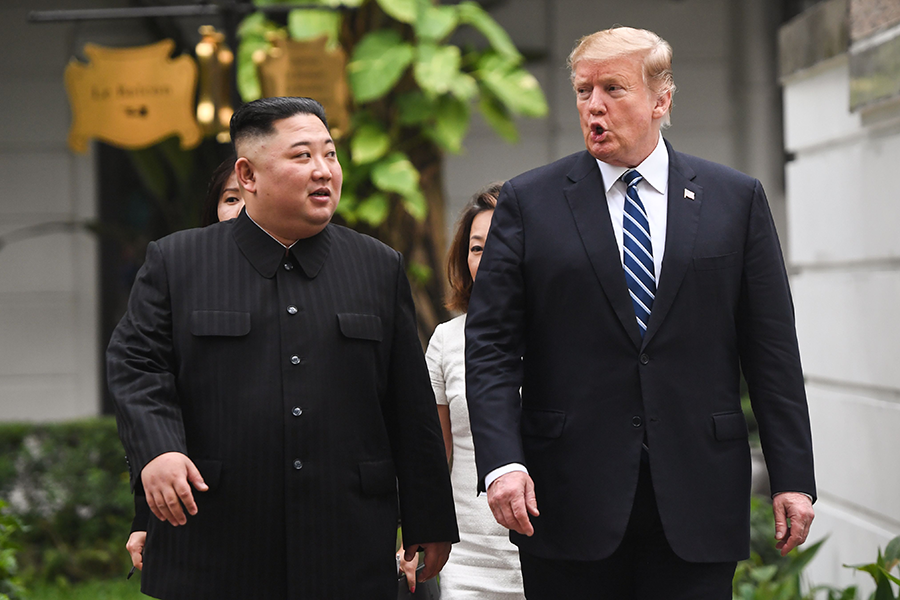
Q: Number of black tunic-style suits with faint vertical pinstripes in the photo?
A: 1